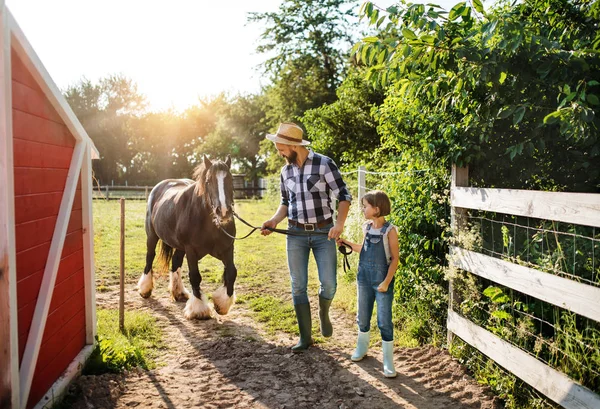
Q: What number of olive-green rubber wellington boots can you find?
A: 2